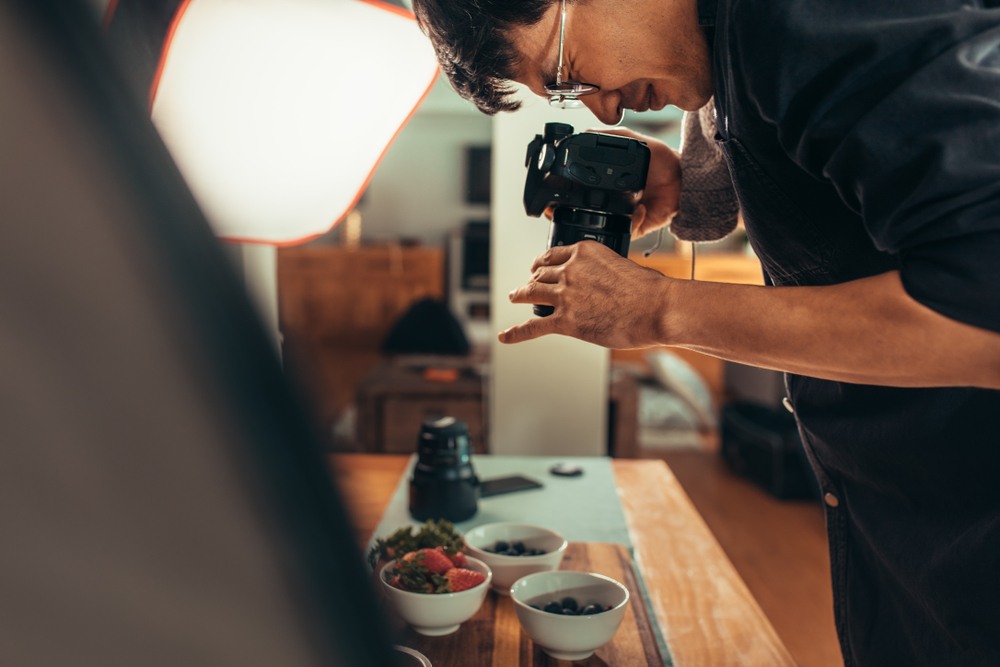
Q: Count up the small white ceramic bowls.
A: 3